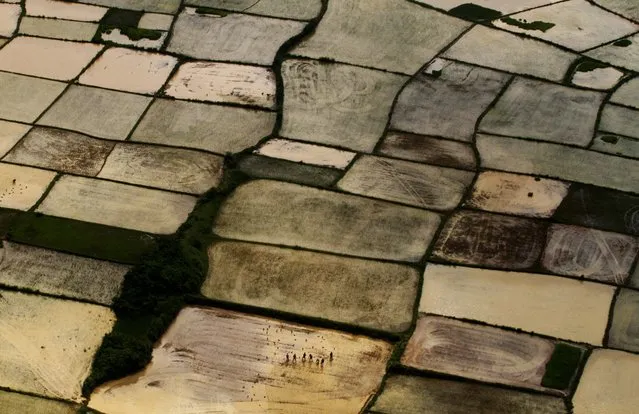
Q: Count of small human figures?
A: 7